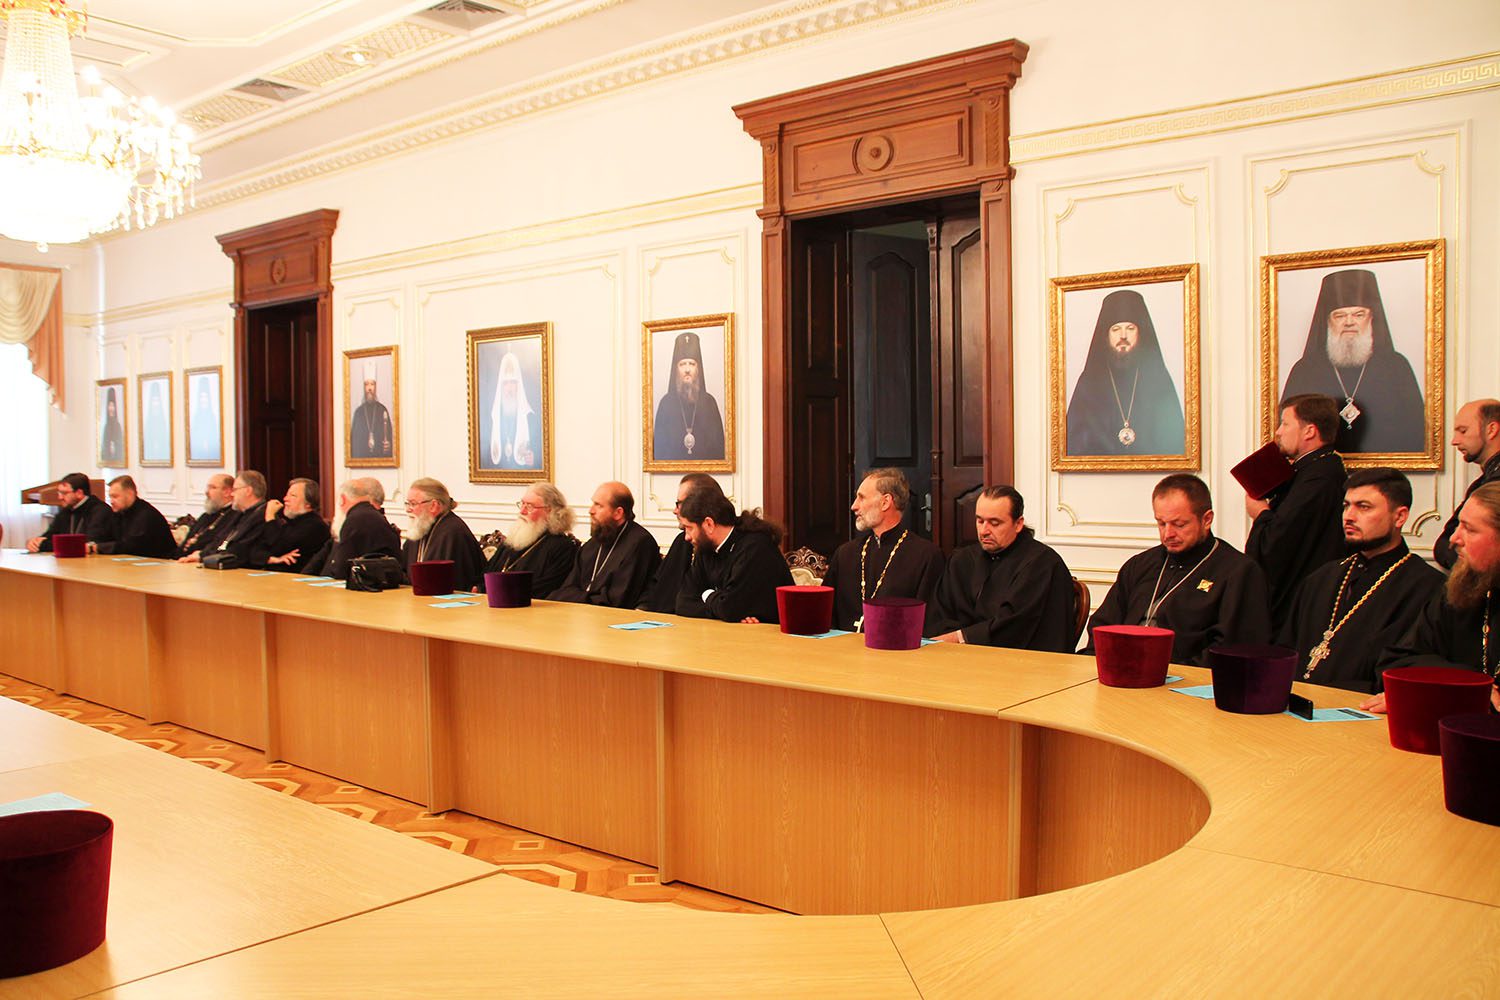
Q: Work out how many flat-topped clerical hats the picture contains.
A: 11